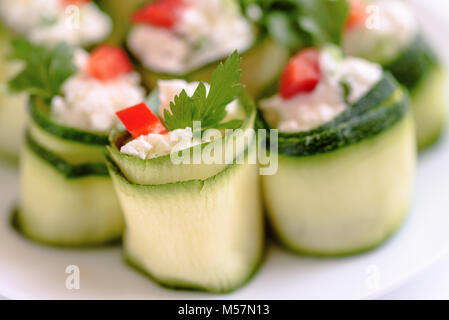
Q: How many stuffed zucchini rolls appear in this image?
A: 6